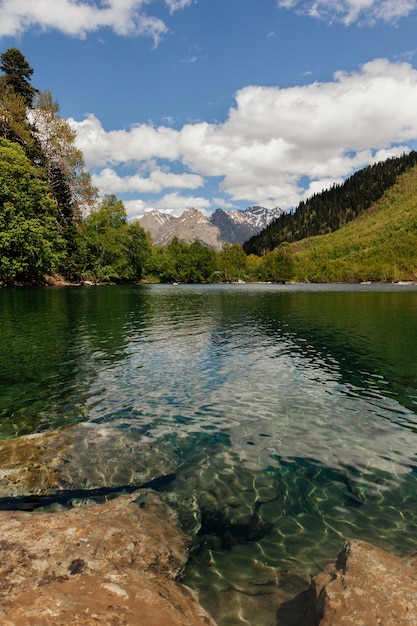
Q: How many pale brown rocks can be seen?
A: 2